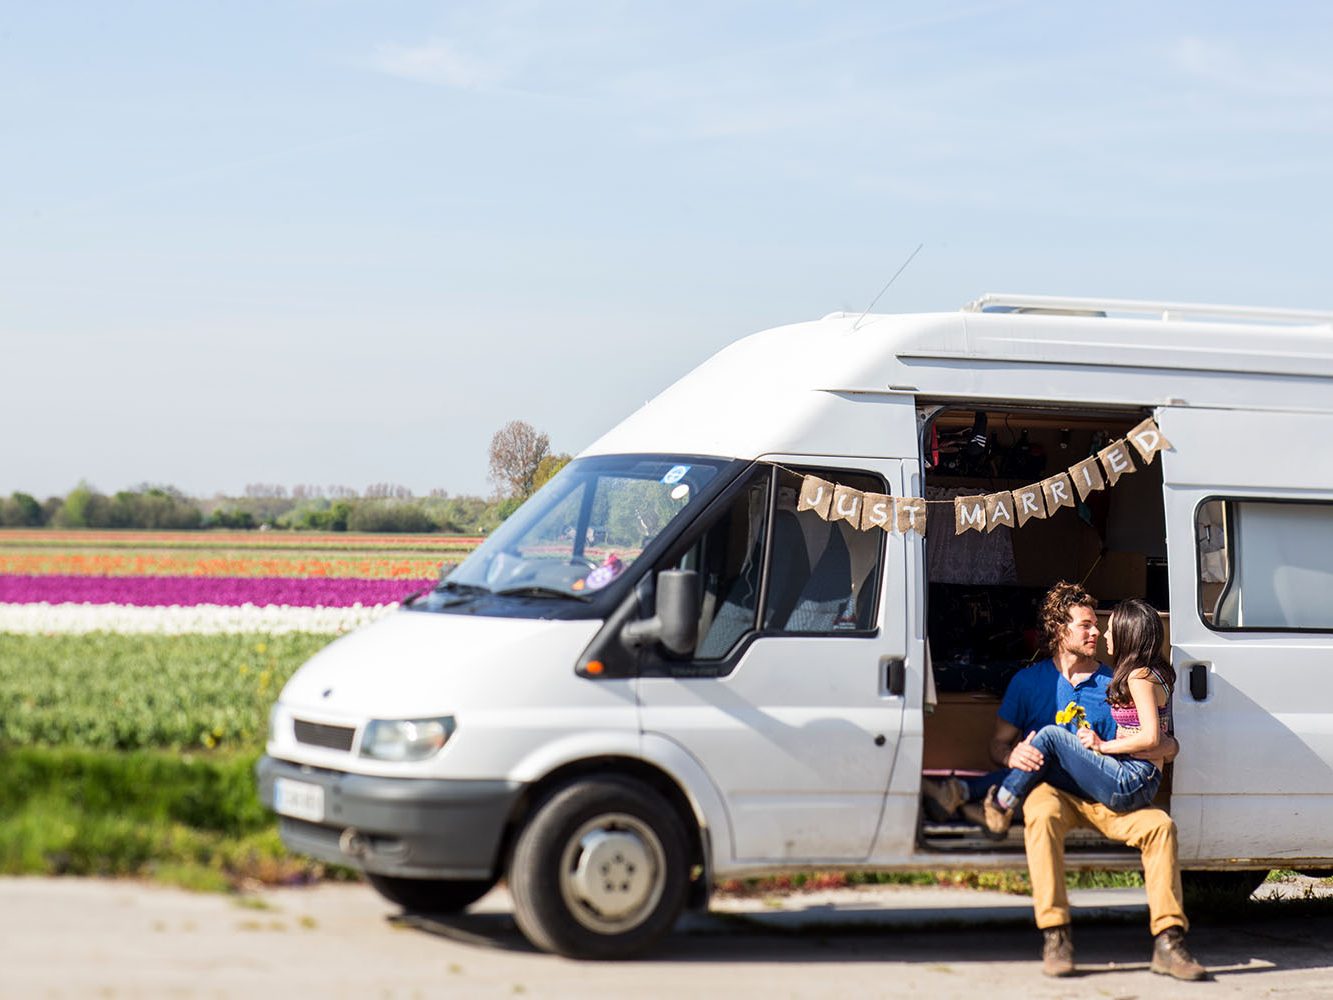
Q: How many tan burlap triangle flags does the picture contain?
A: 11